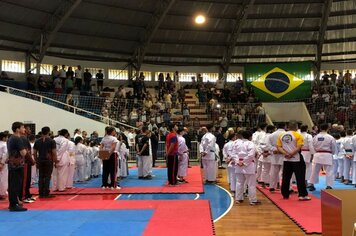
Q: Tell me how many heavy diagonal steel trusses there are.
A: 4